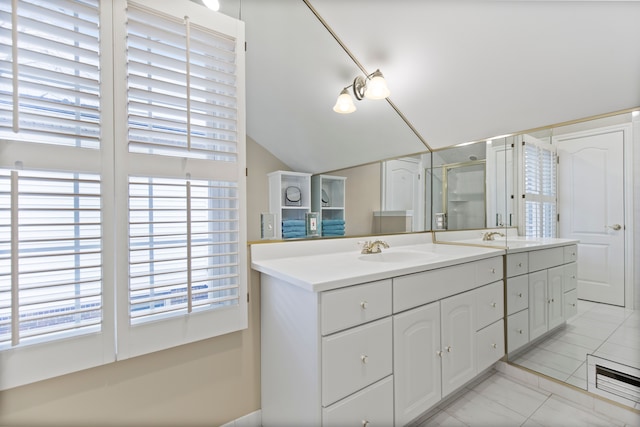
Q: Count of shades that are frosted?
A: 2